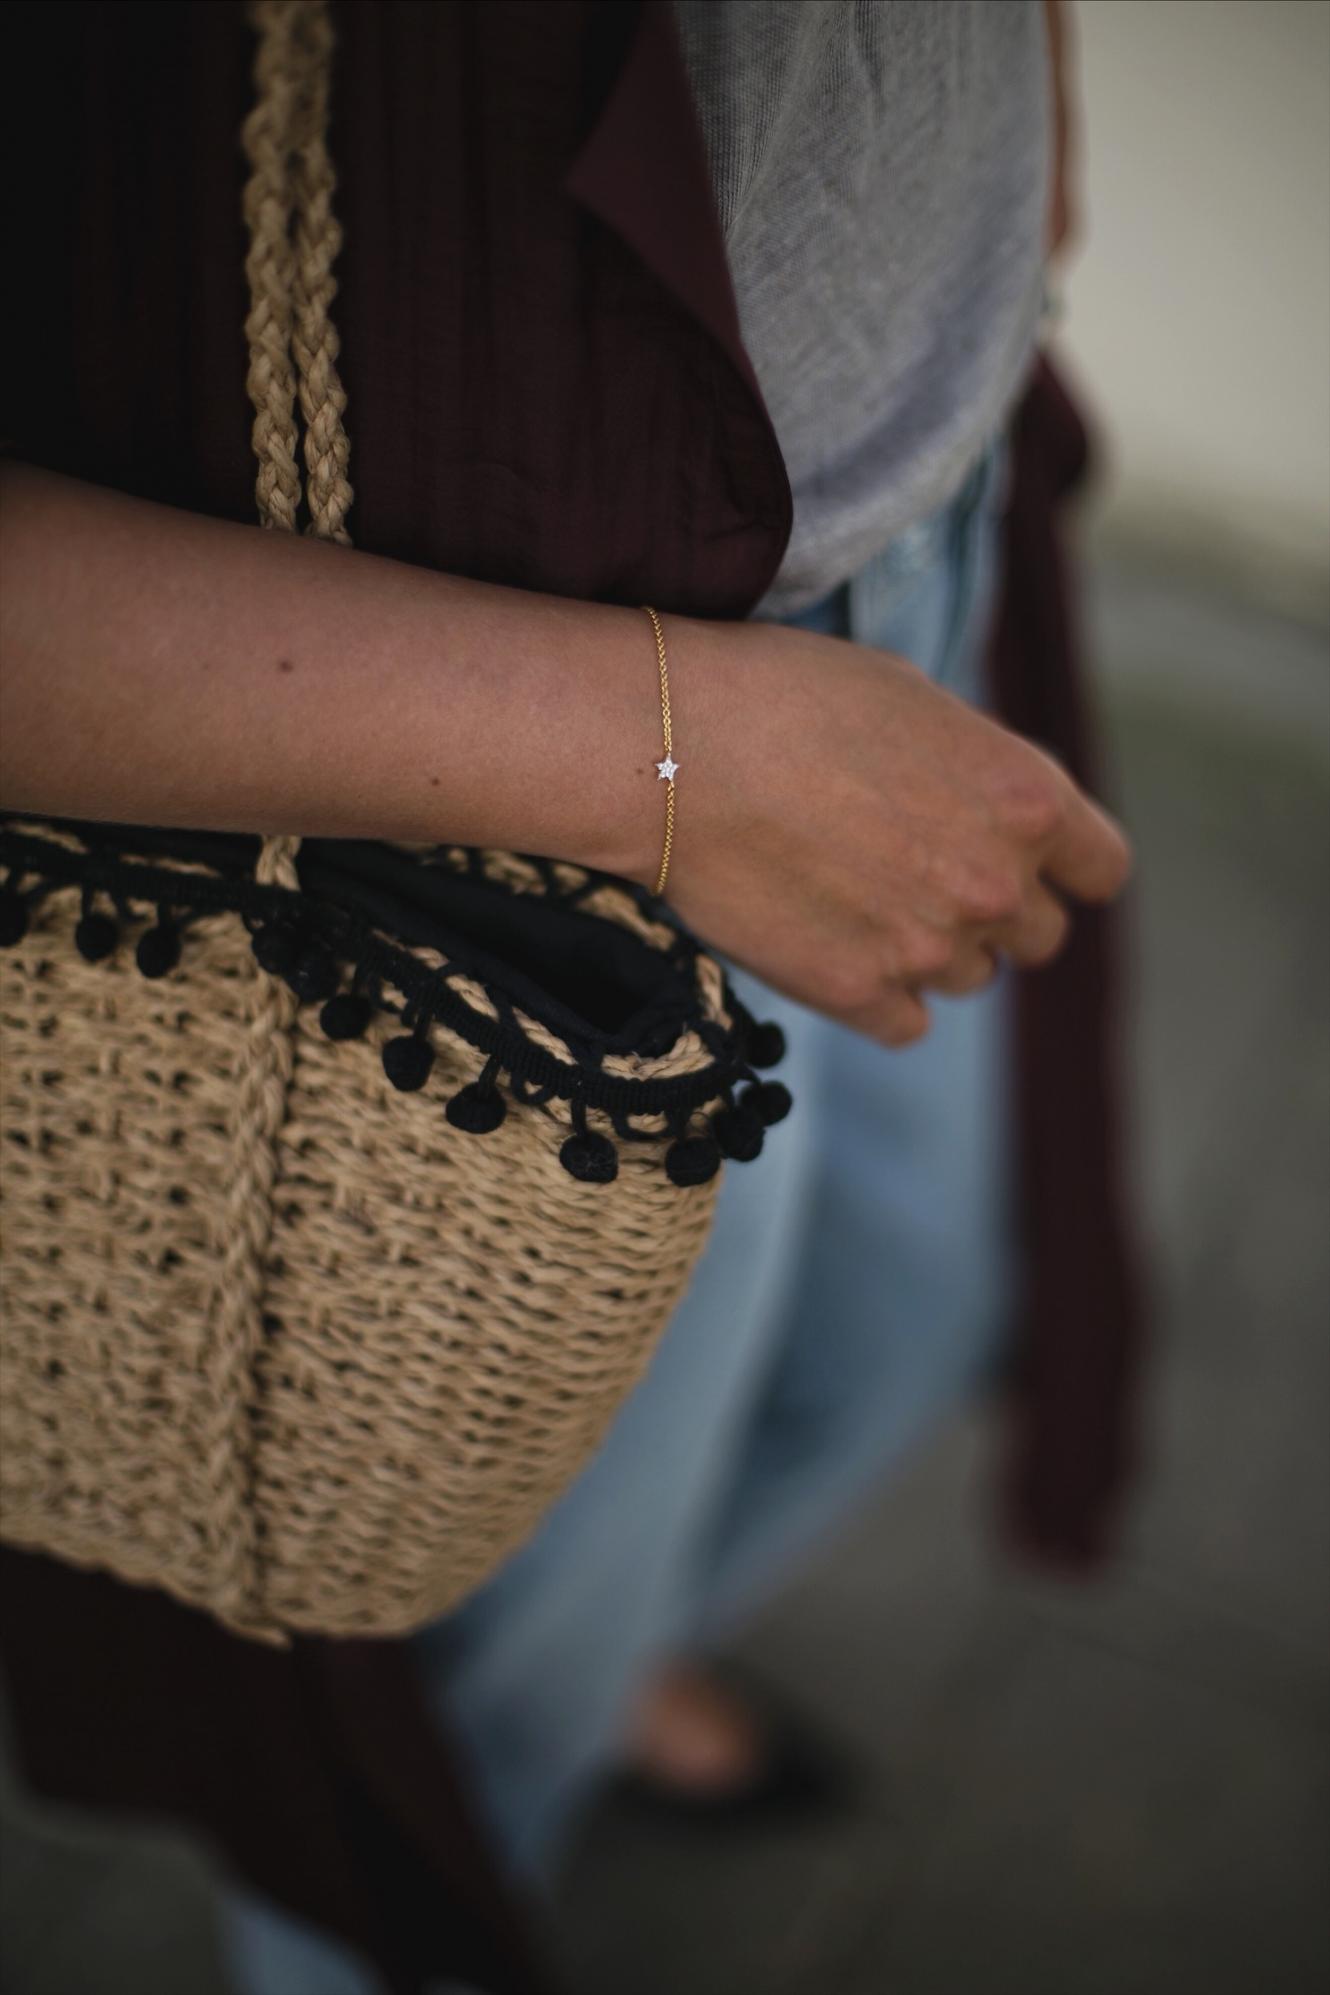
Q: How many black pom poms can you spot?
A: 13